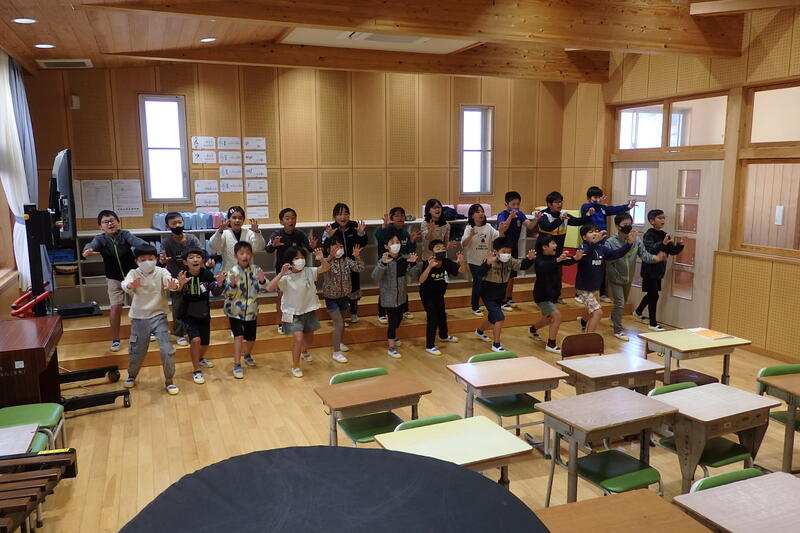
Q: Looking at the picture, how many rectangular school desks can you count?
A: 10